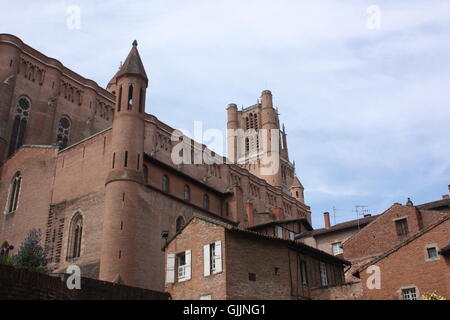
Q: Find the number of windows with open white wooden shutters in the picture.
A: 2